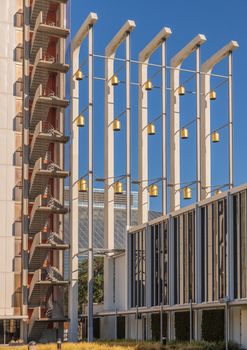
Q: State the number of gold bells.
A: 15